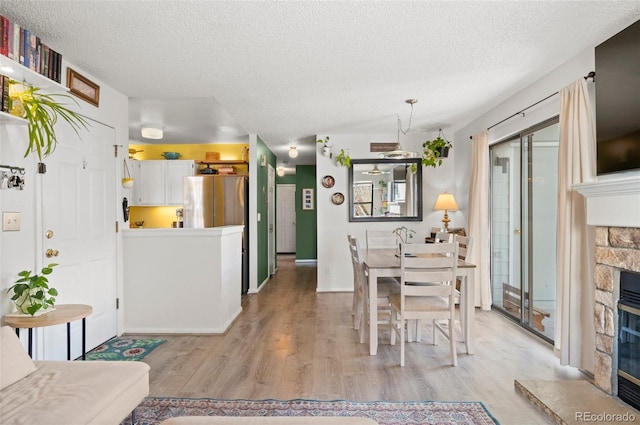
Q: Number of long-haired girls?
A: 0